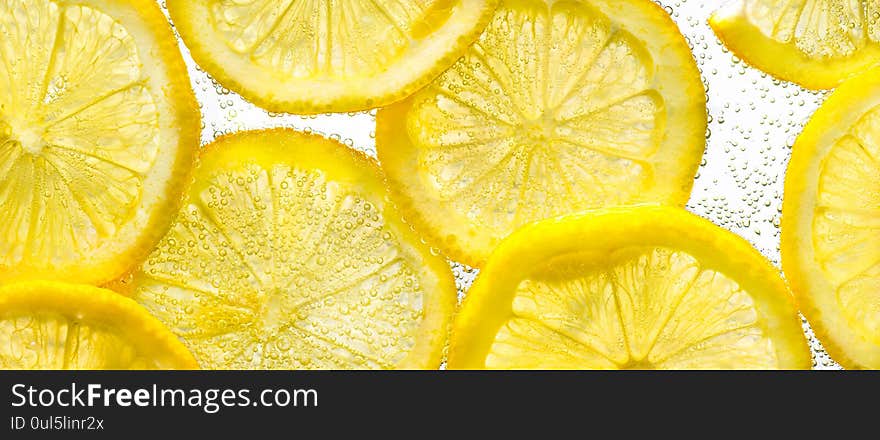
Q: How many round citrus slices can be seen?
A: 8